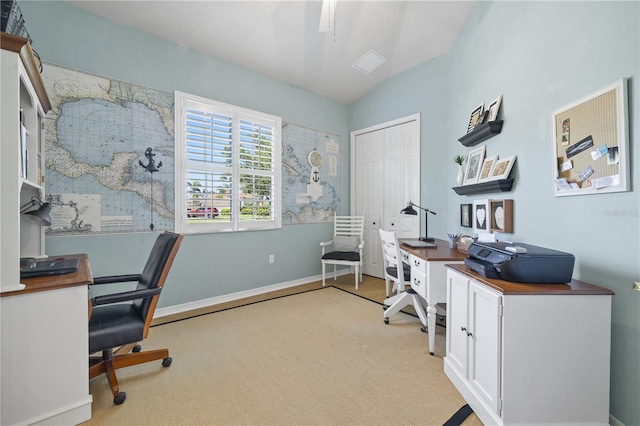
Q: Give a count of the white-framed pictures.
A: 6